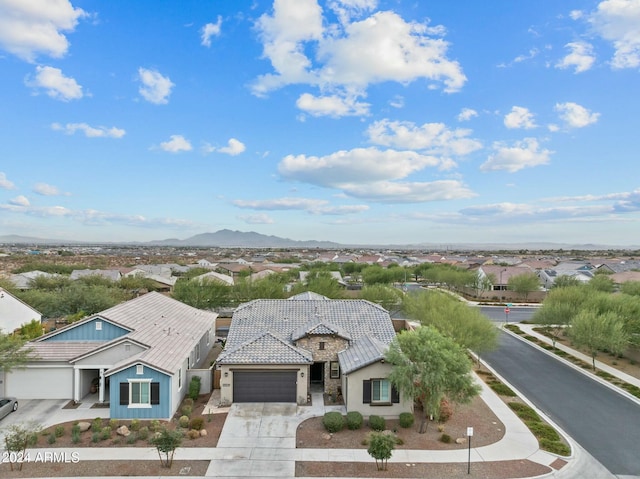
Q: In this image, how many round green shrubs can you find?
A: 4